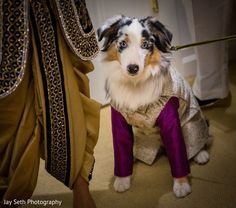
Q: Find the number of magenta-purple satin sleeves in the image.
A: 2